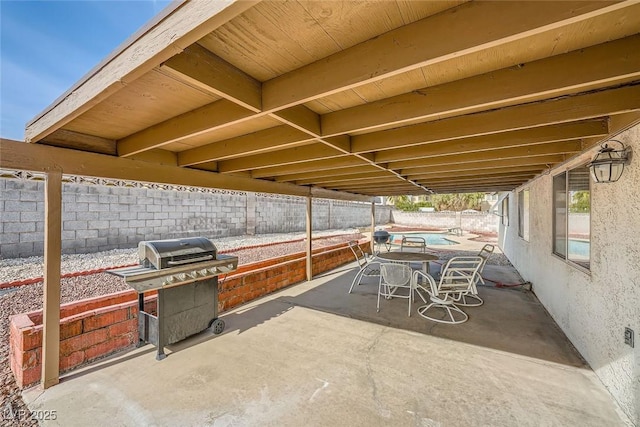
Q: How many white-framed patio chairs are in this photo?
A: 5